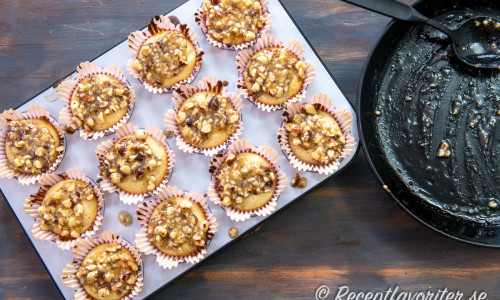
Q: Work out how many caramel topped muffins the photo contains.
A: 12